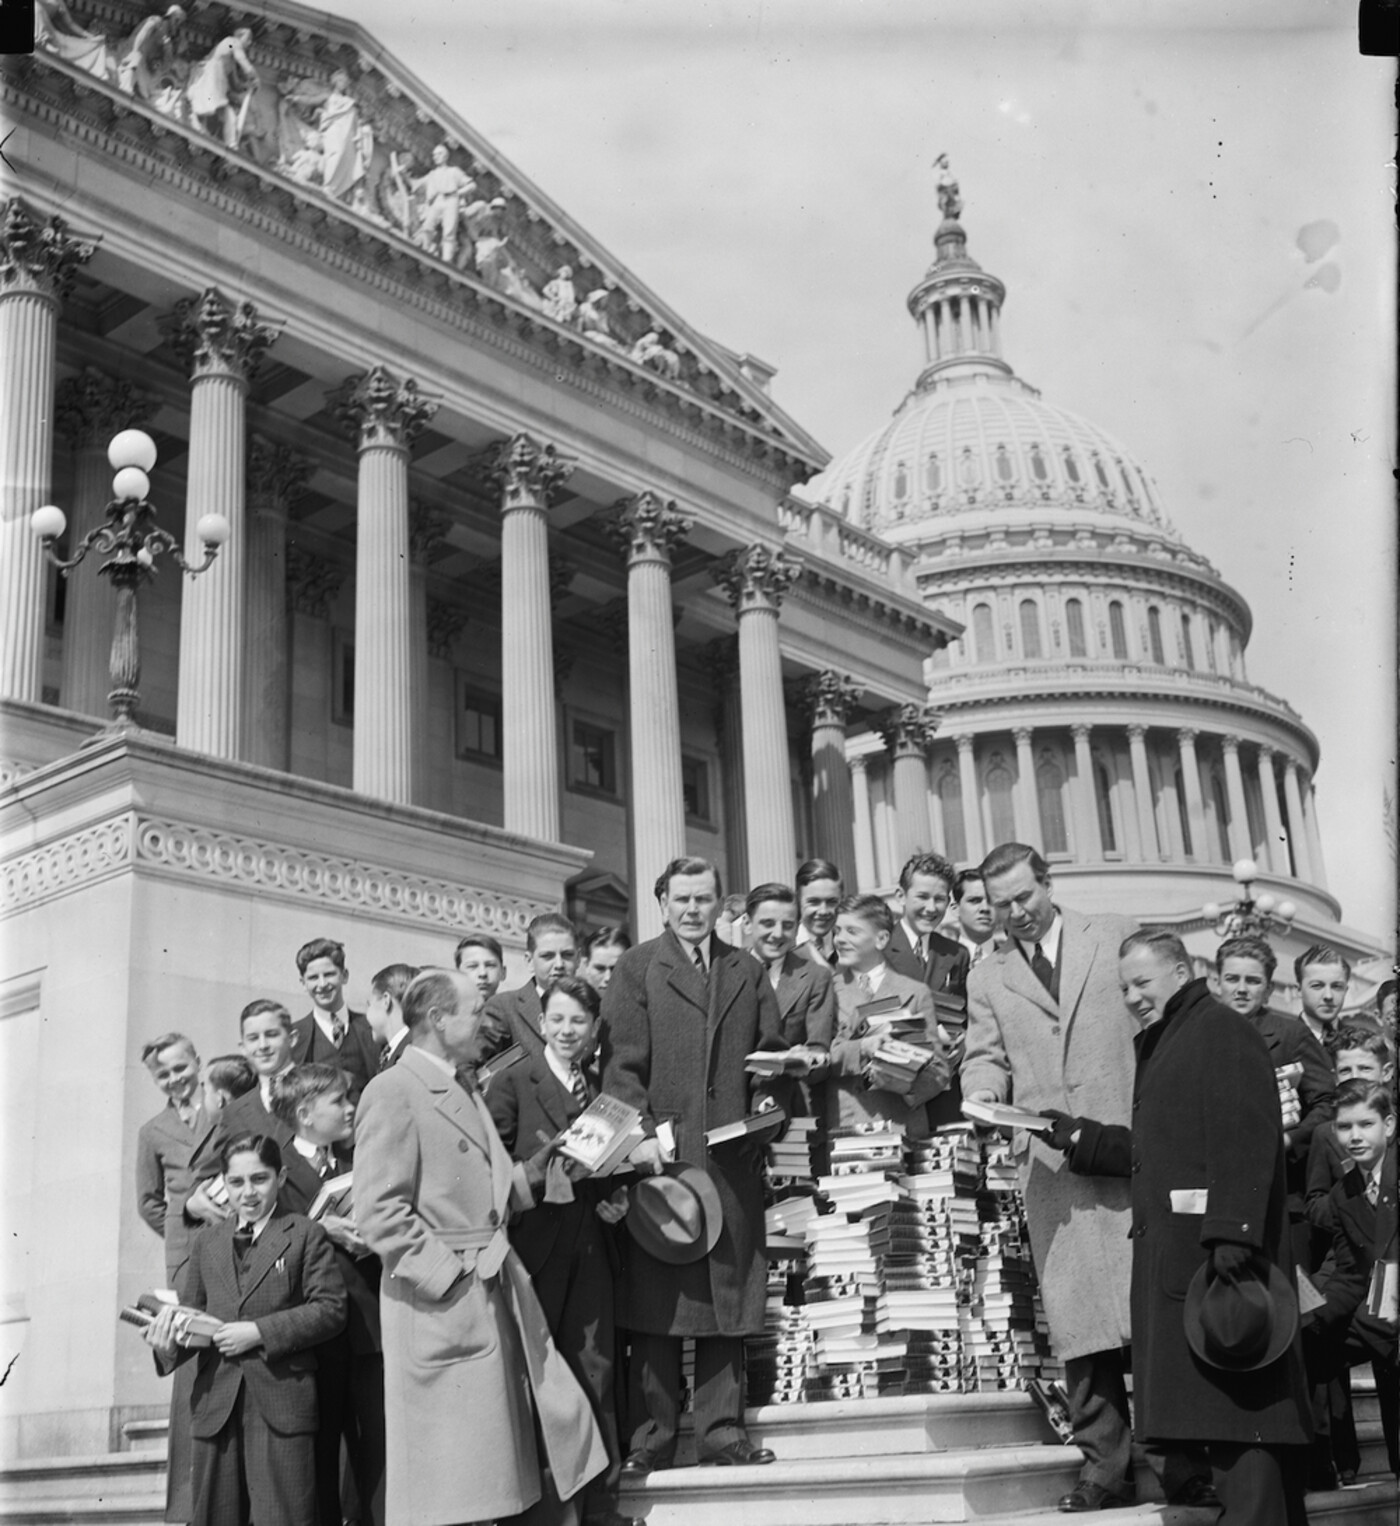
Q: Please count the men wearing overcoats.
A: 4